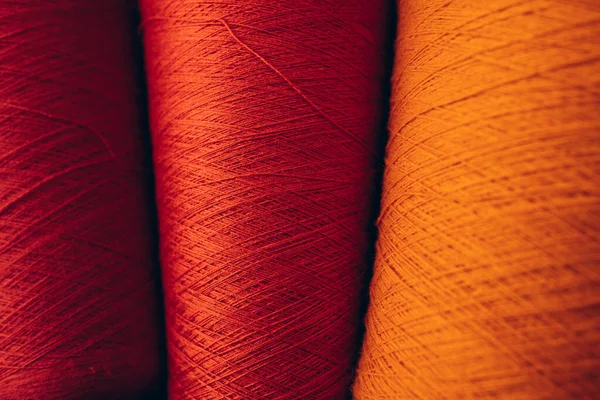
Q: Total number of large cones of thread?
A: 3